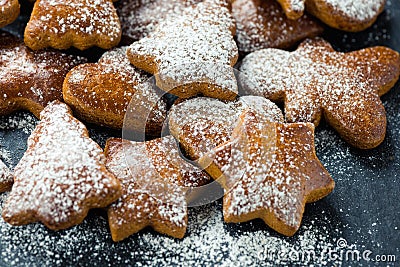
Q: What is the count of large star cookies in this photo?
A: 2